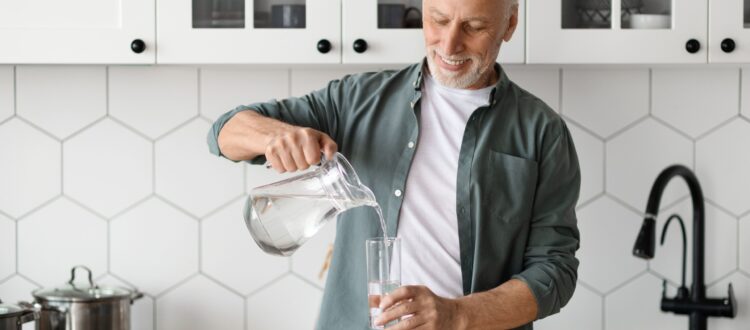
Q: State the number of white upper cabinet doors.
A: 5